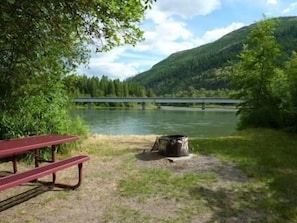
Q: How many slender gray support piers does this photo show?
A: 3